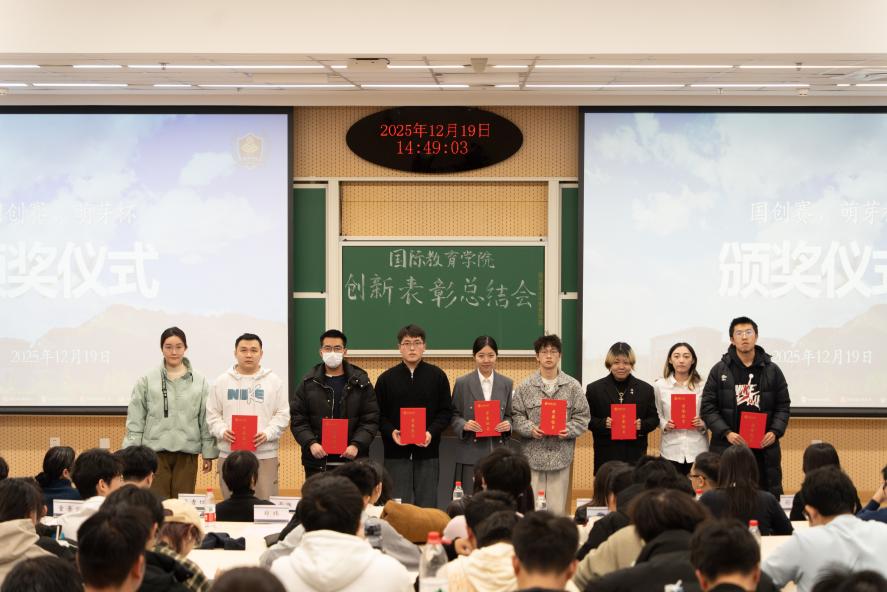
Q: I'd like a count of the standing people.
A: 9